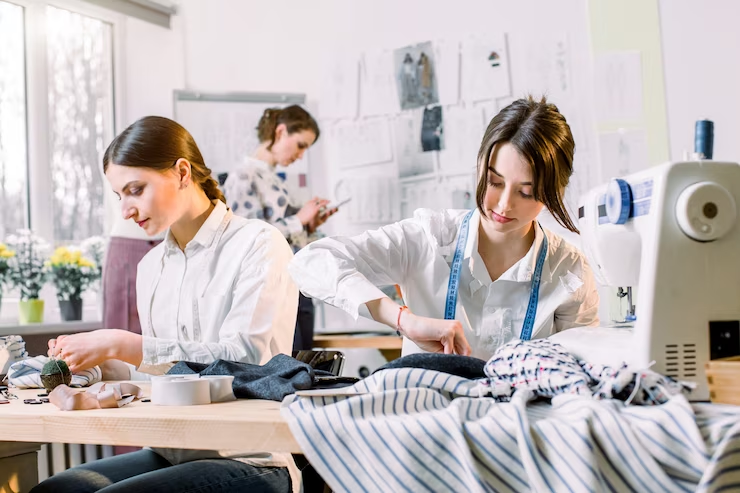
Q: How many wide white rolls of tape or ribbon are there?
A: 2